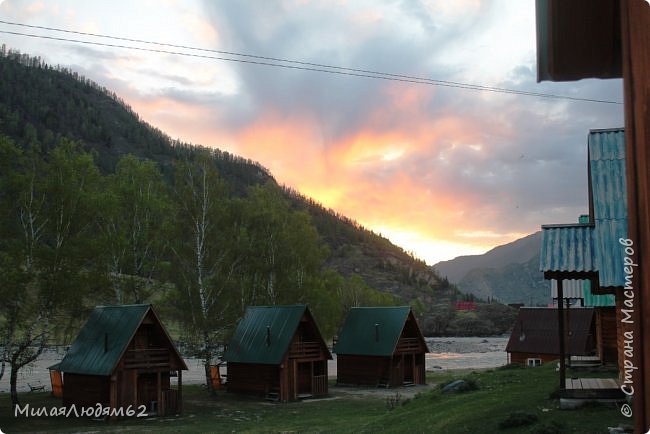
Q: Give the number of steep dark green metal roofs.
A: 3